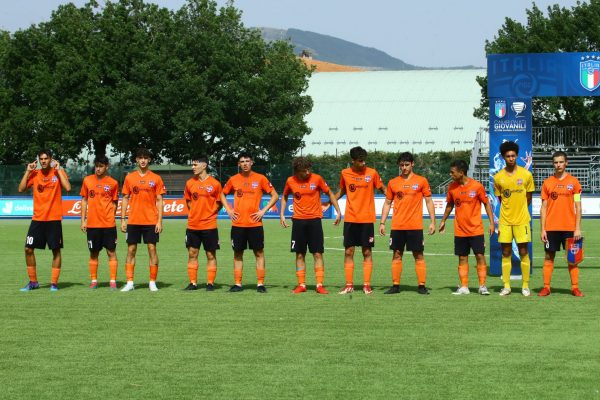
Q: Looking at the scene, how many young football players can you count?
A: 11